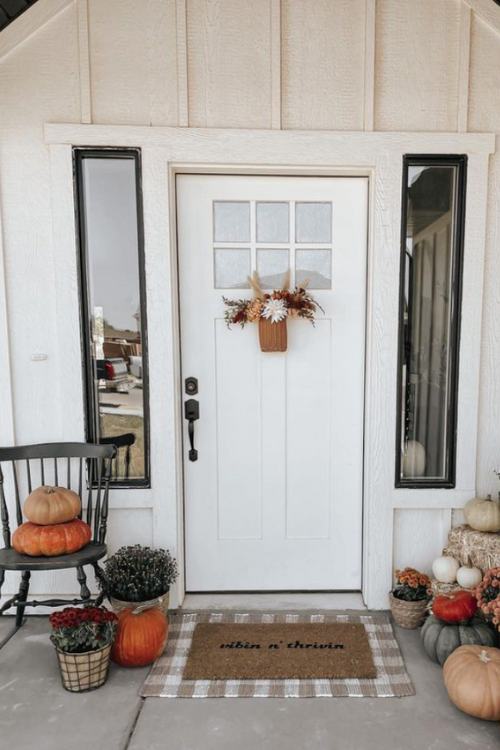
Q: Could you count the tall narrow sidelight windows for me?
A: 2